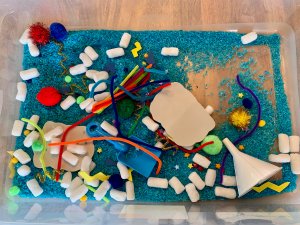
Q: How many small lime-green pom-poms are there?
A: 4